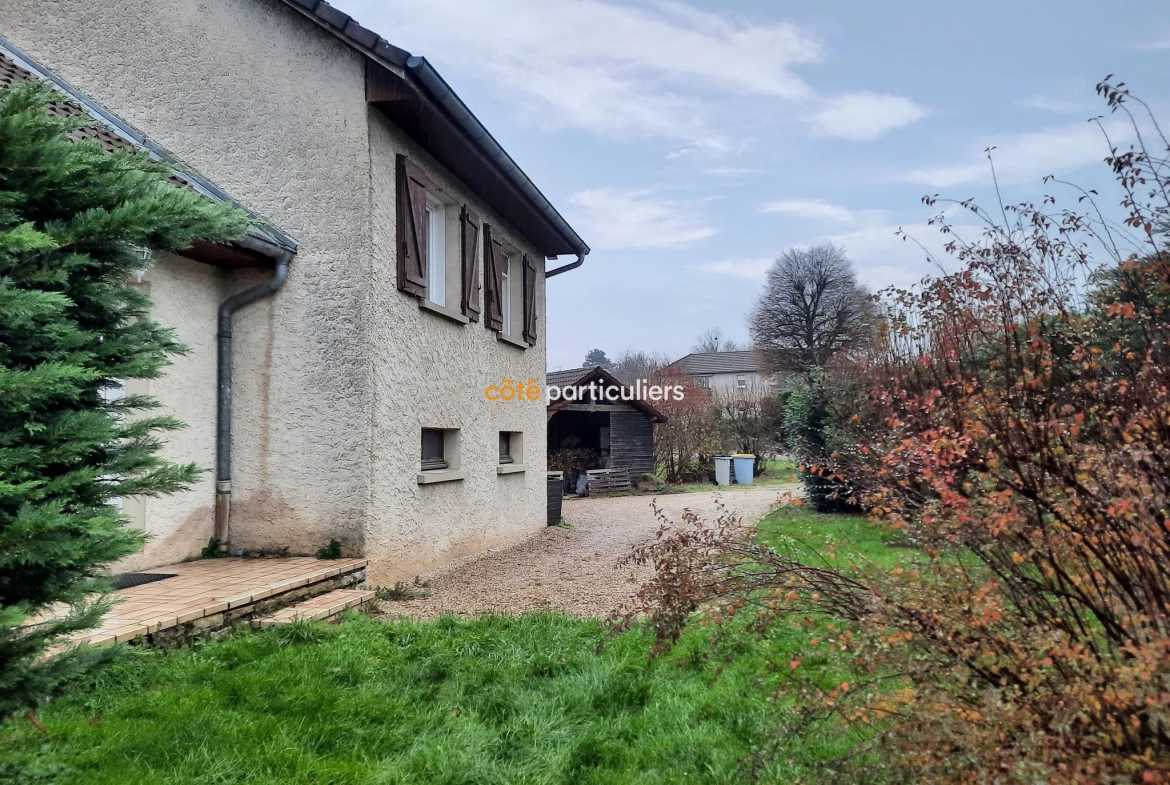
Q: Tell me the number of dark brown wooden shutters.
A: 4